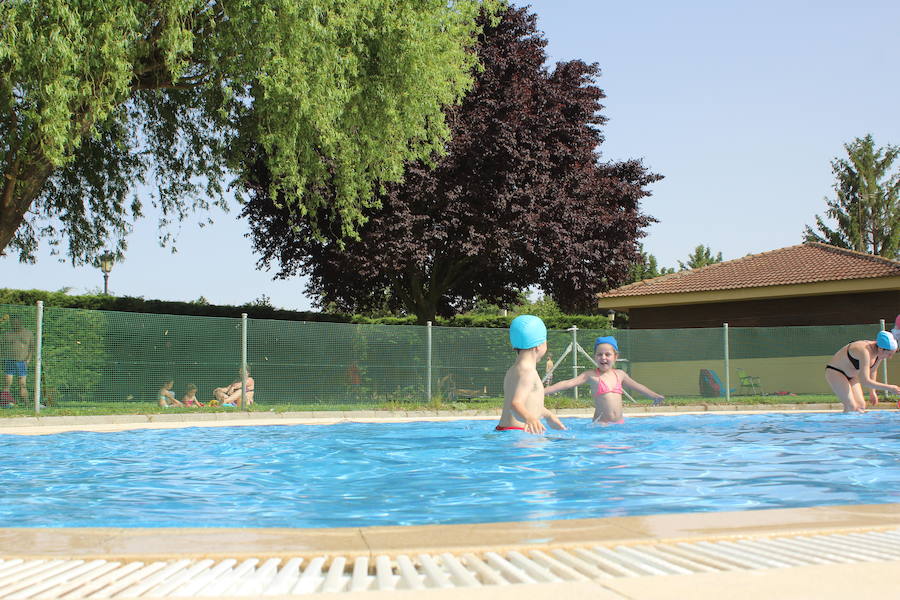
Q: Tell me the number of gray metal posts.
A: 6